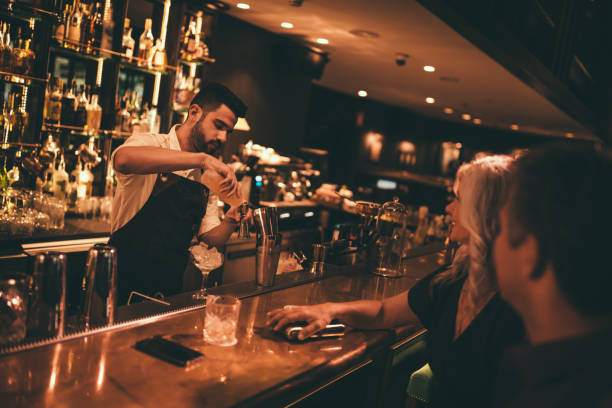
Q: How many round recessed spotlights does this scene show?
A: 11